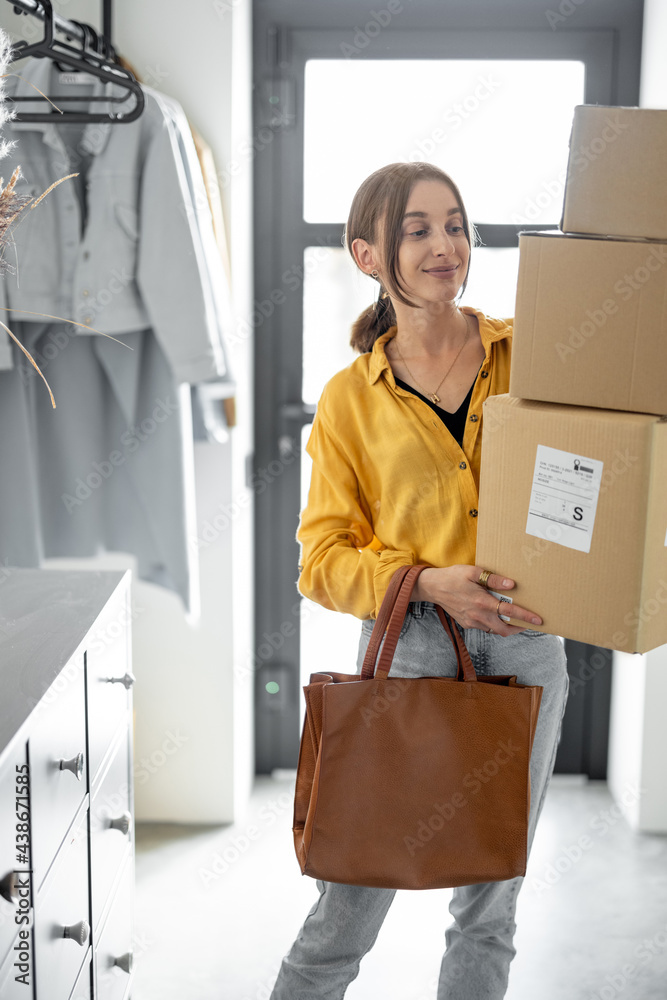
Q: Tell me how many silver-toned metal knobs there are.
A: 6